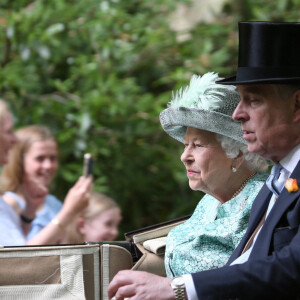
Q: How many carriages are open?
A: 1